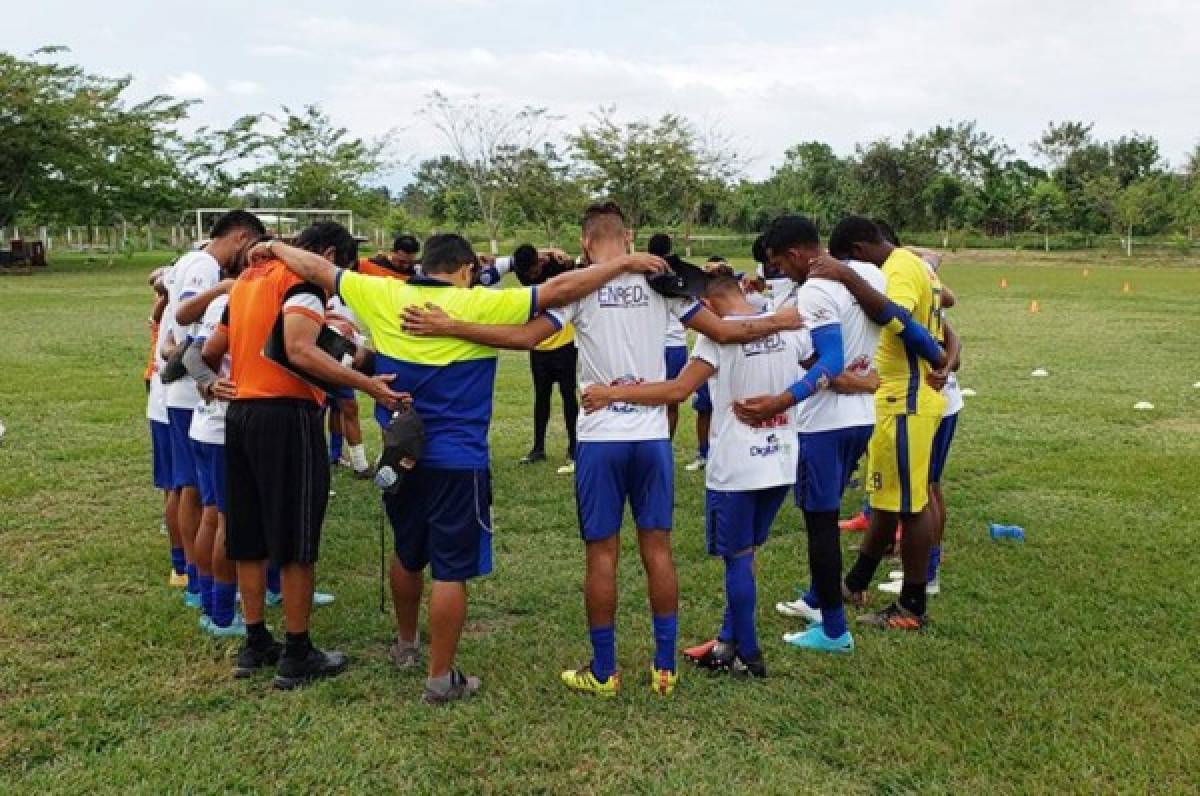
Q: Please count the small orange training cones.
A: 4